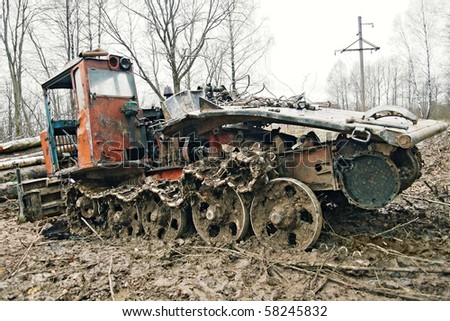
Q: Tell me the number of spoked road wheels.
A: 4